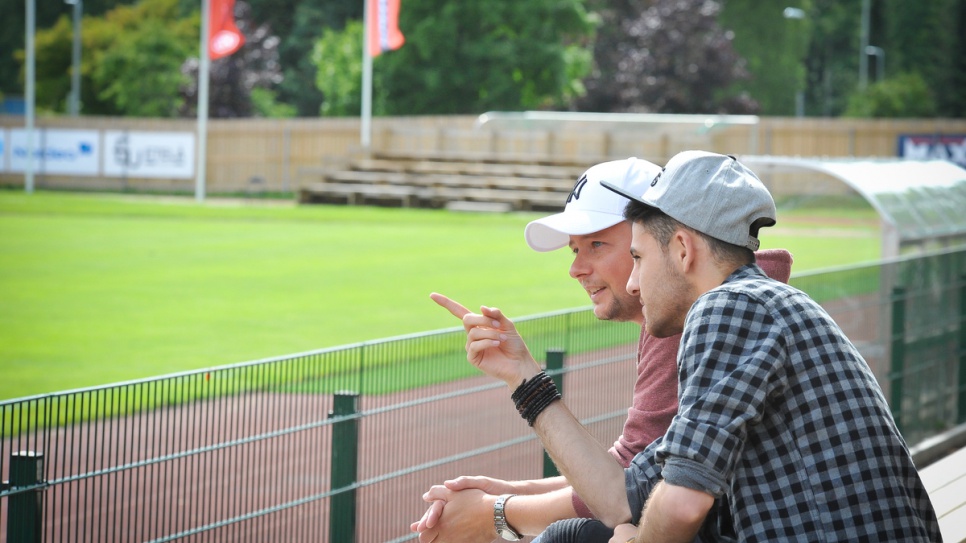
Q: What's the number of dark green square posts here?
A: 5